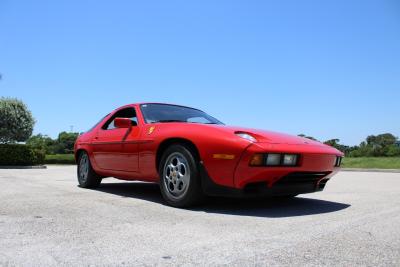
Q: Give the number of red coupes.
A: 1